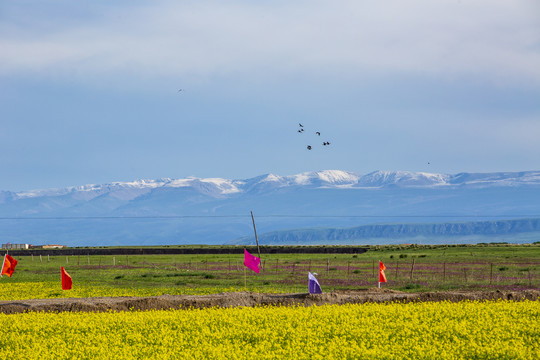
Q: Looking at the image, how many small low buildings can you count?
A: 2